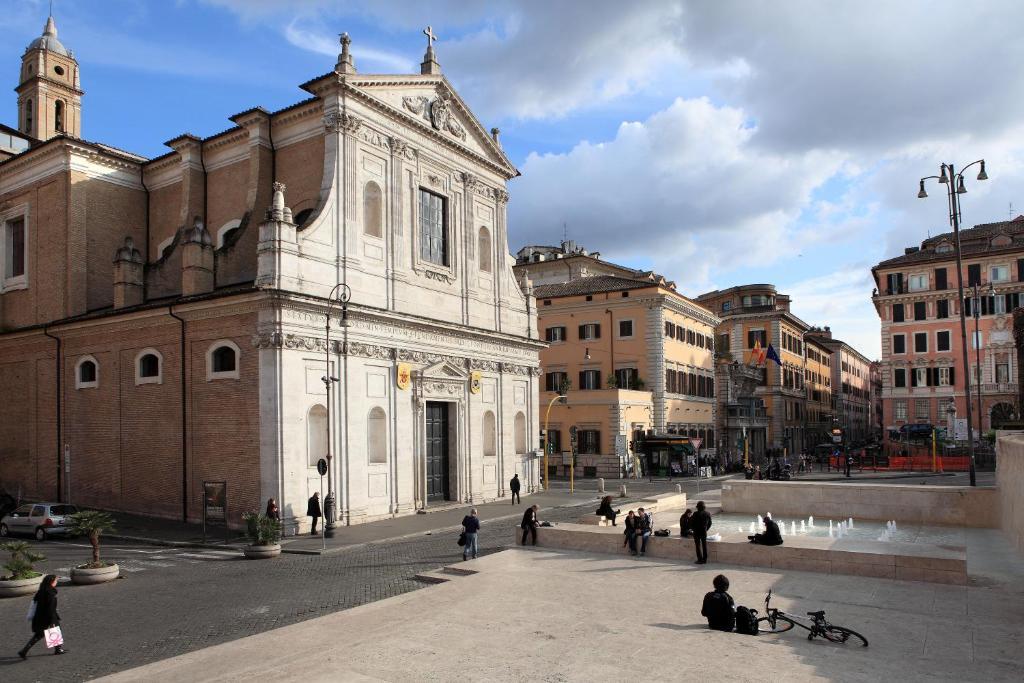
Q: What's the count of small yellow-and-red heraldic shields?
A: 2